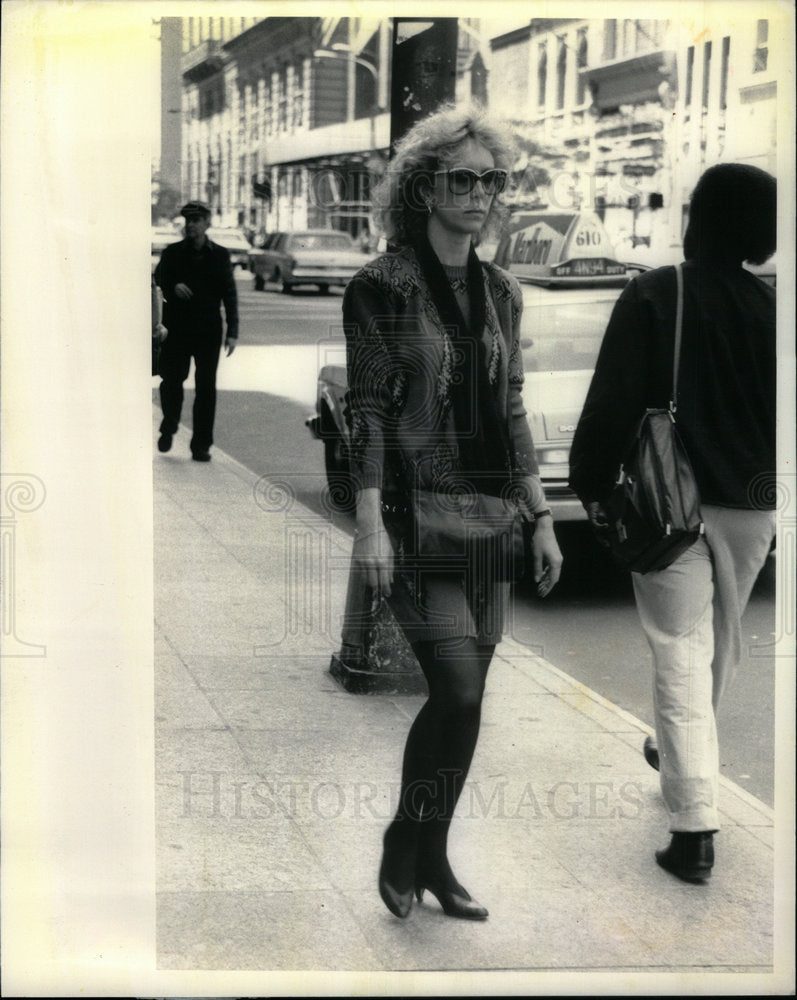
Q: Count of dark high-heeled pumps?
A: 2